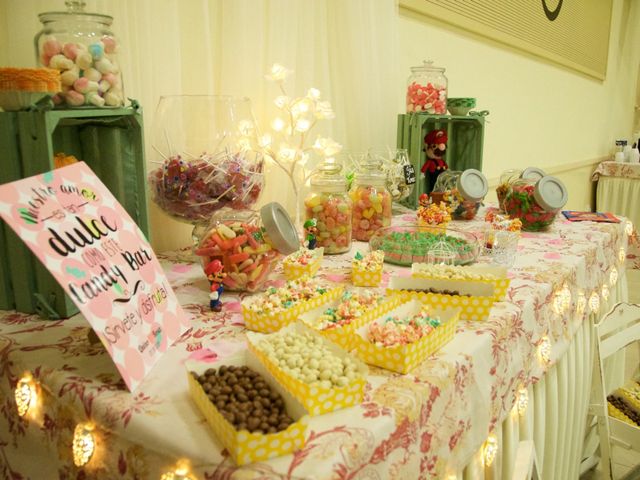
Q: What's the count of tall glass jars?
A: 4